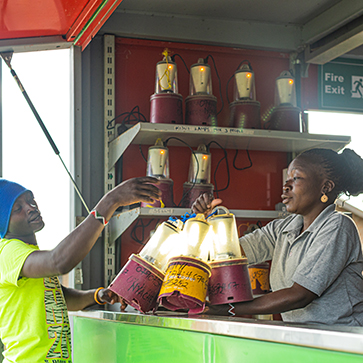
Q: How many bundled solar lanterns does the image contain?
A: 3